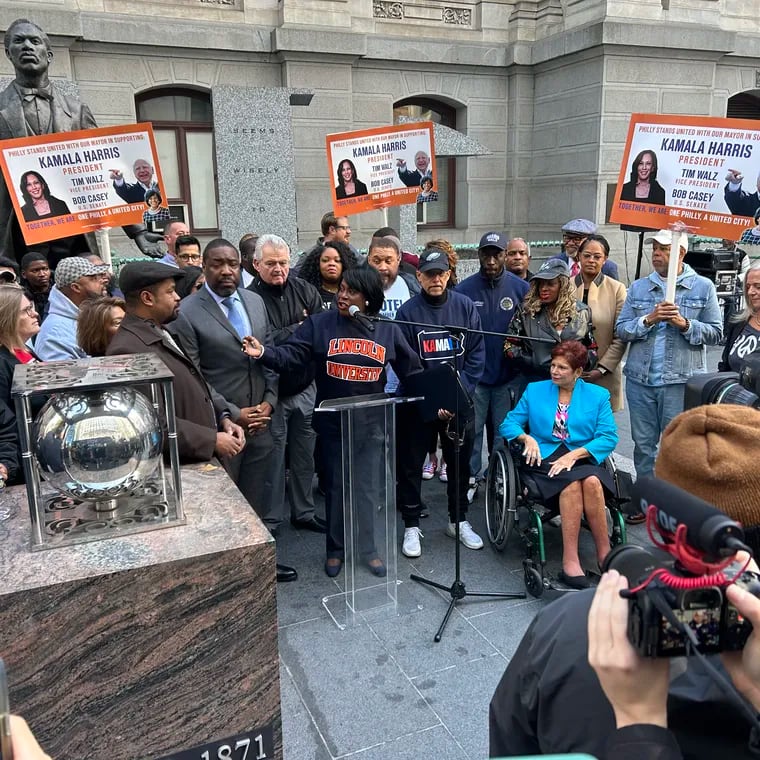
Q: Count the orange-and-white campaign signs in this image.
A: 3